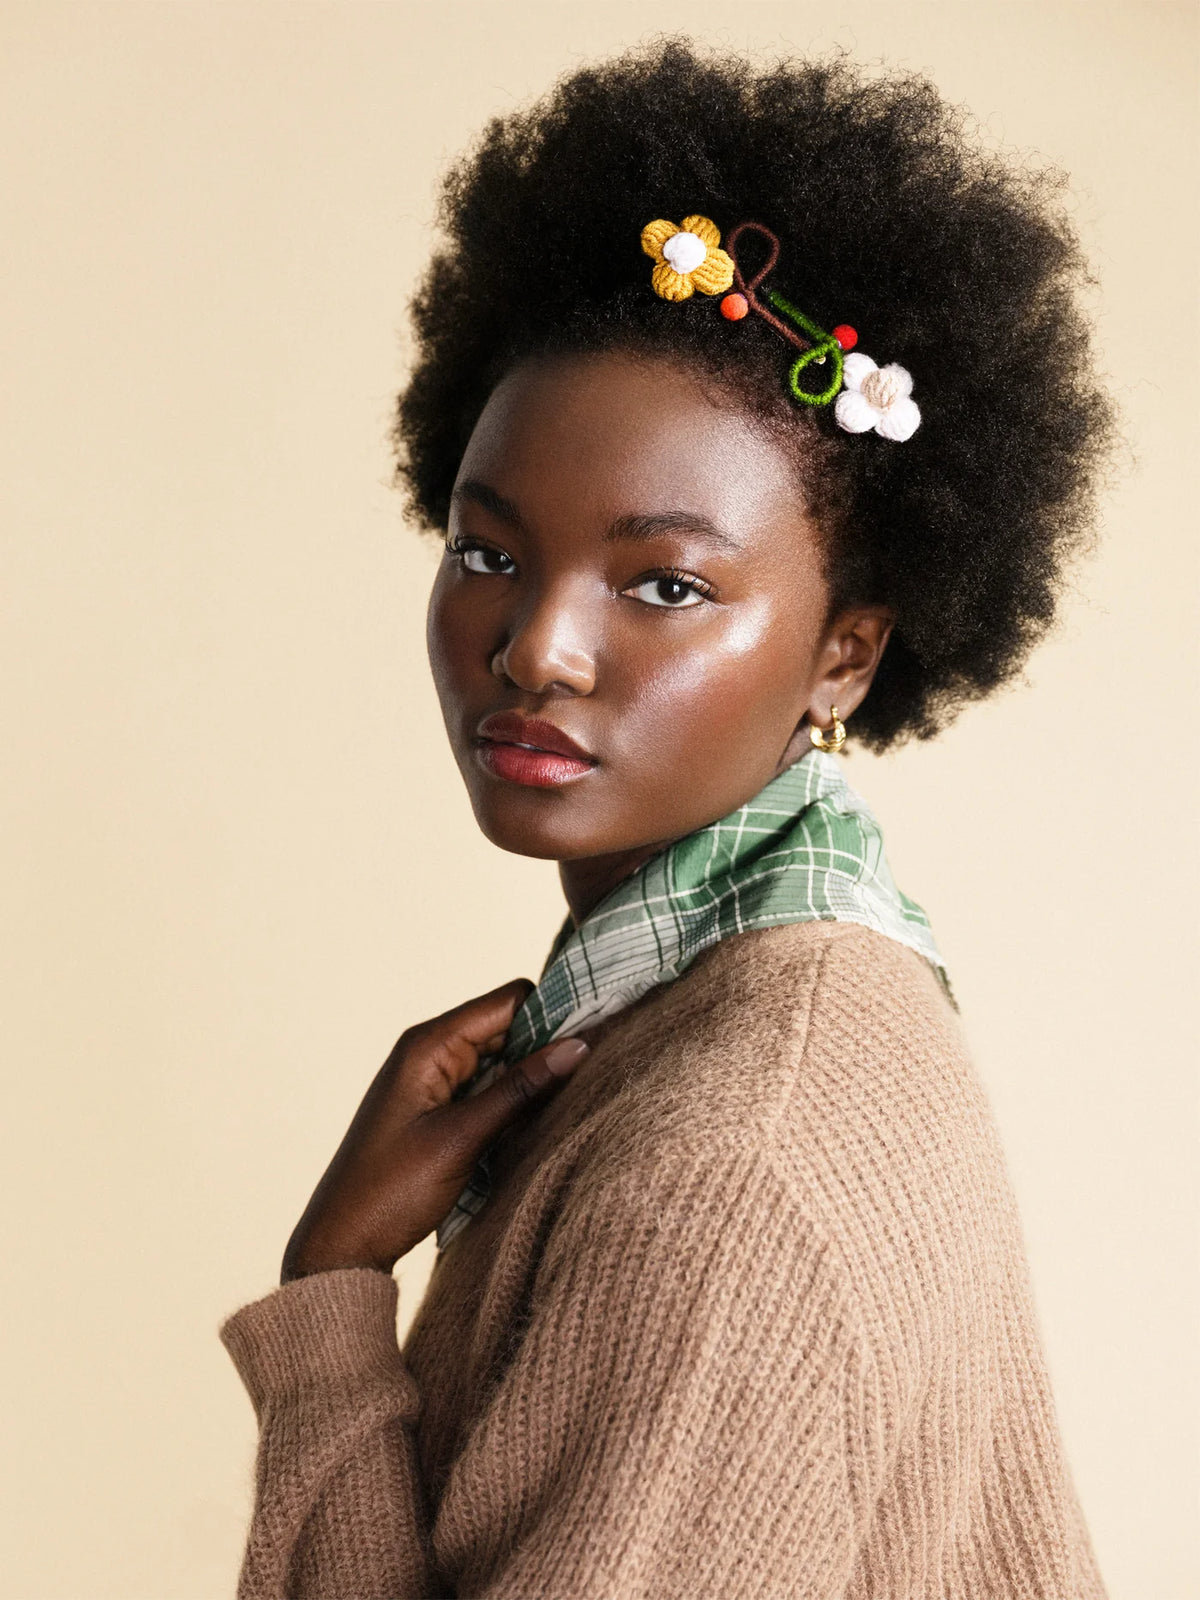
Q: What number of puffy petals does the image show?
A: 8